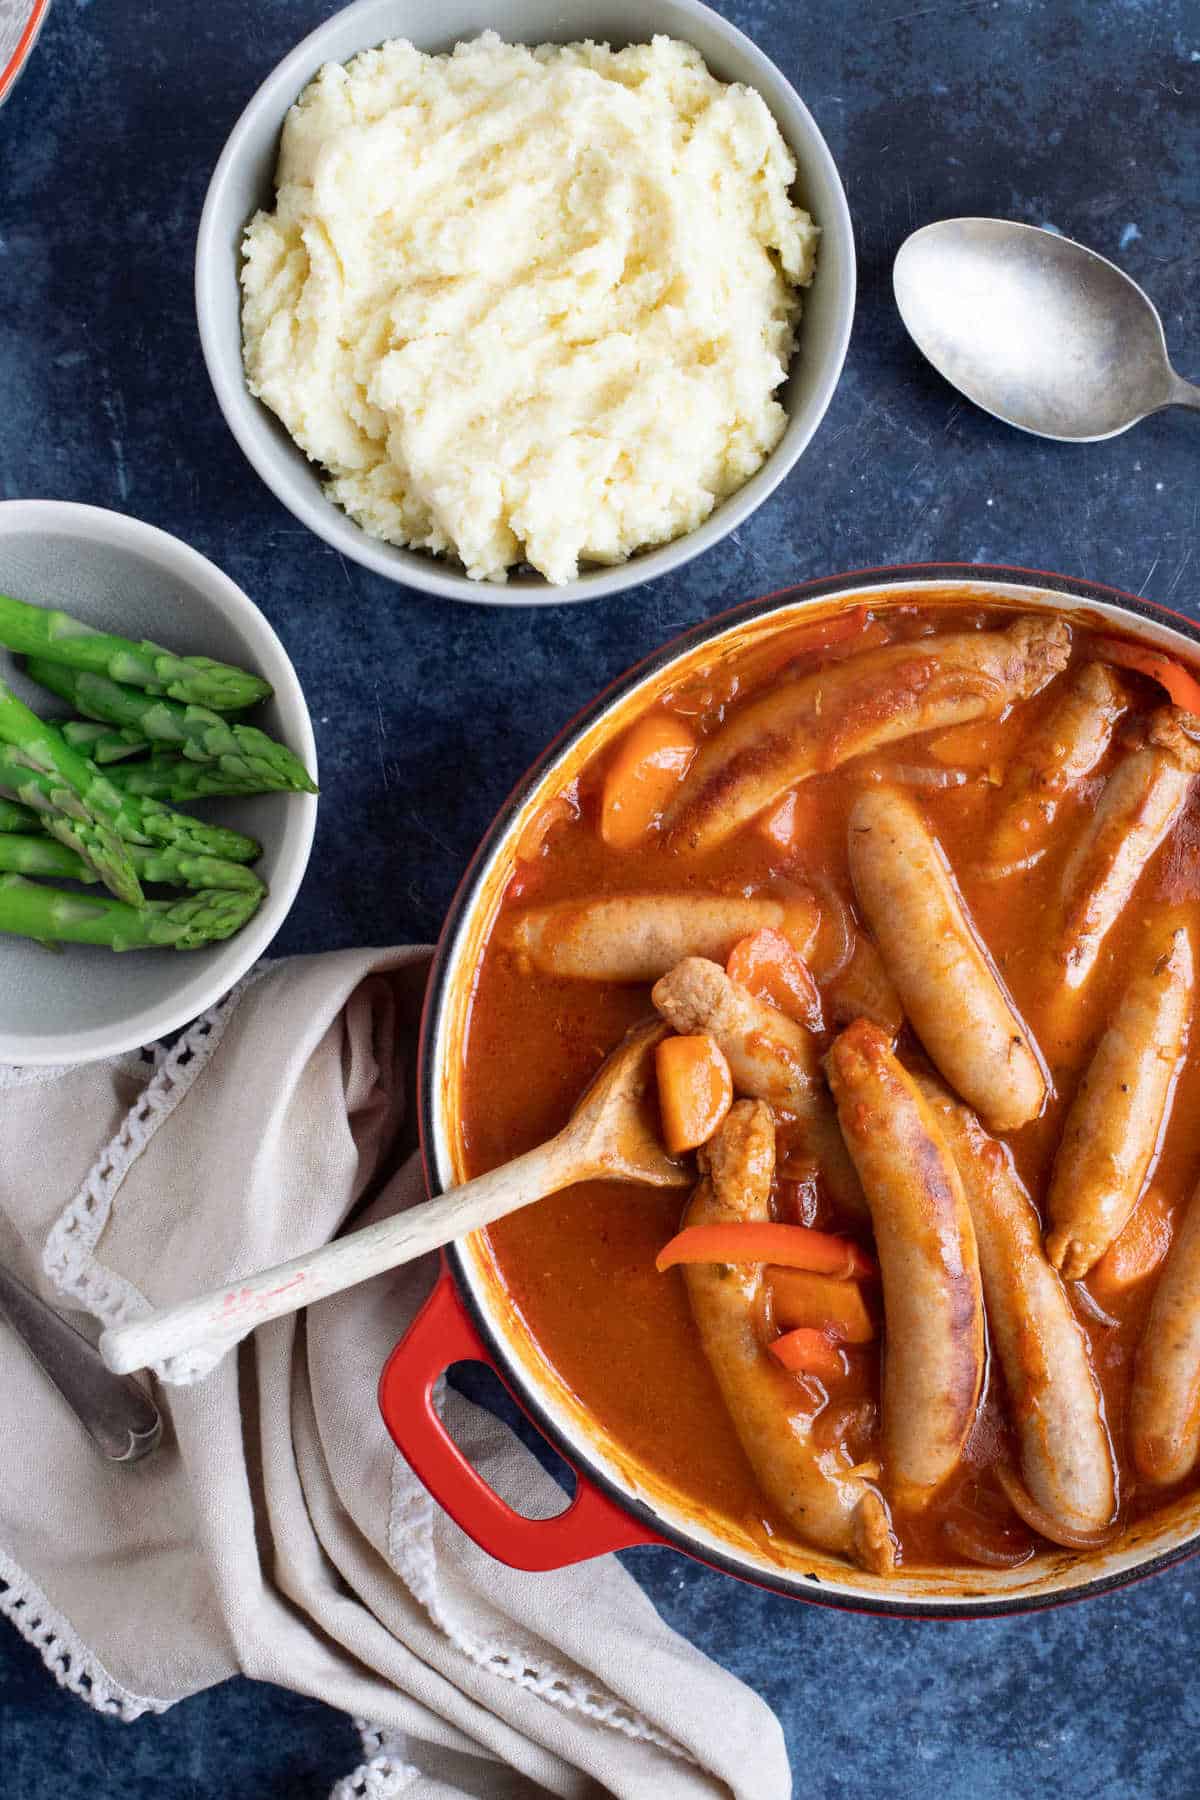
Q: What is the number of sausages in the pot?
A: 11